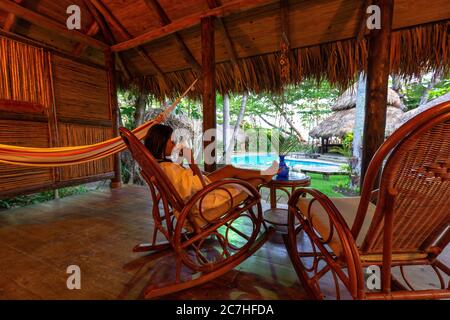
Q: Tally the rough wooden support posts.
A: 3